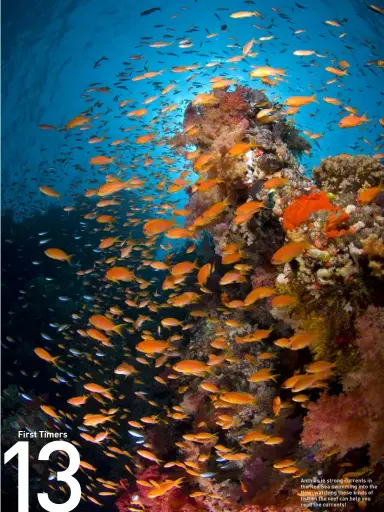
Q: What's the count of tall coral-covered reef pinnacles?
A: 1